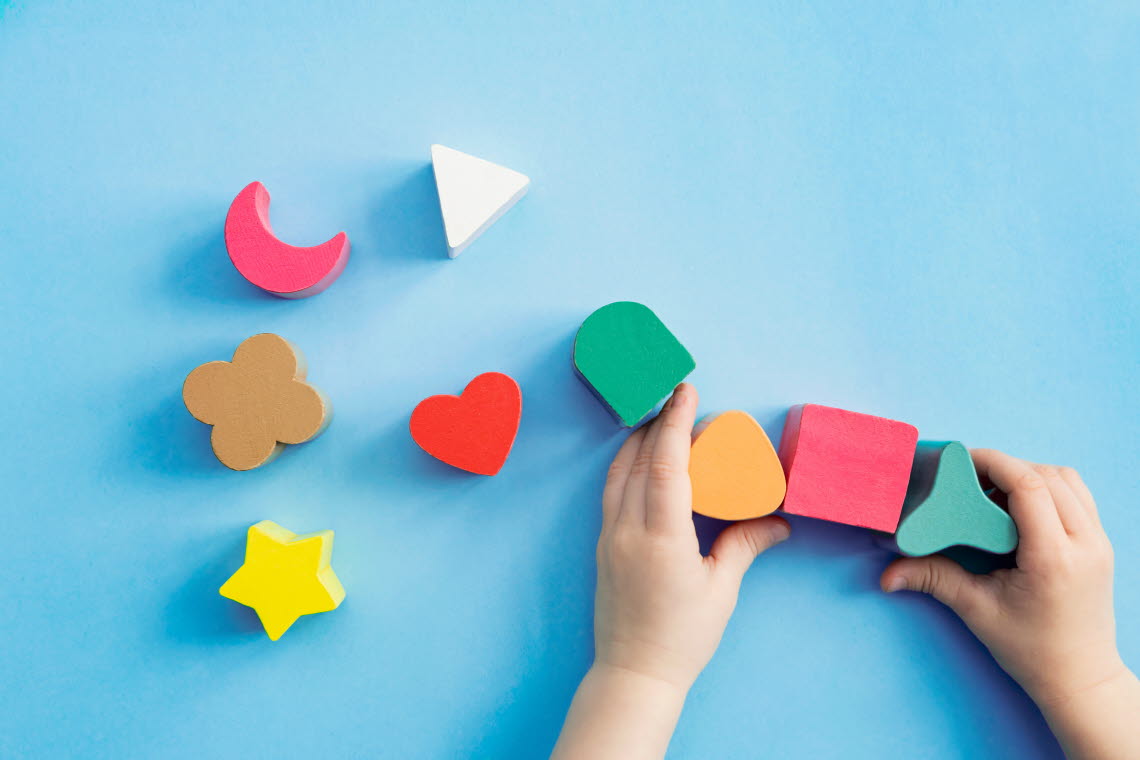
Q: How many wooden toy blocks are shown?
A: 9